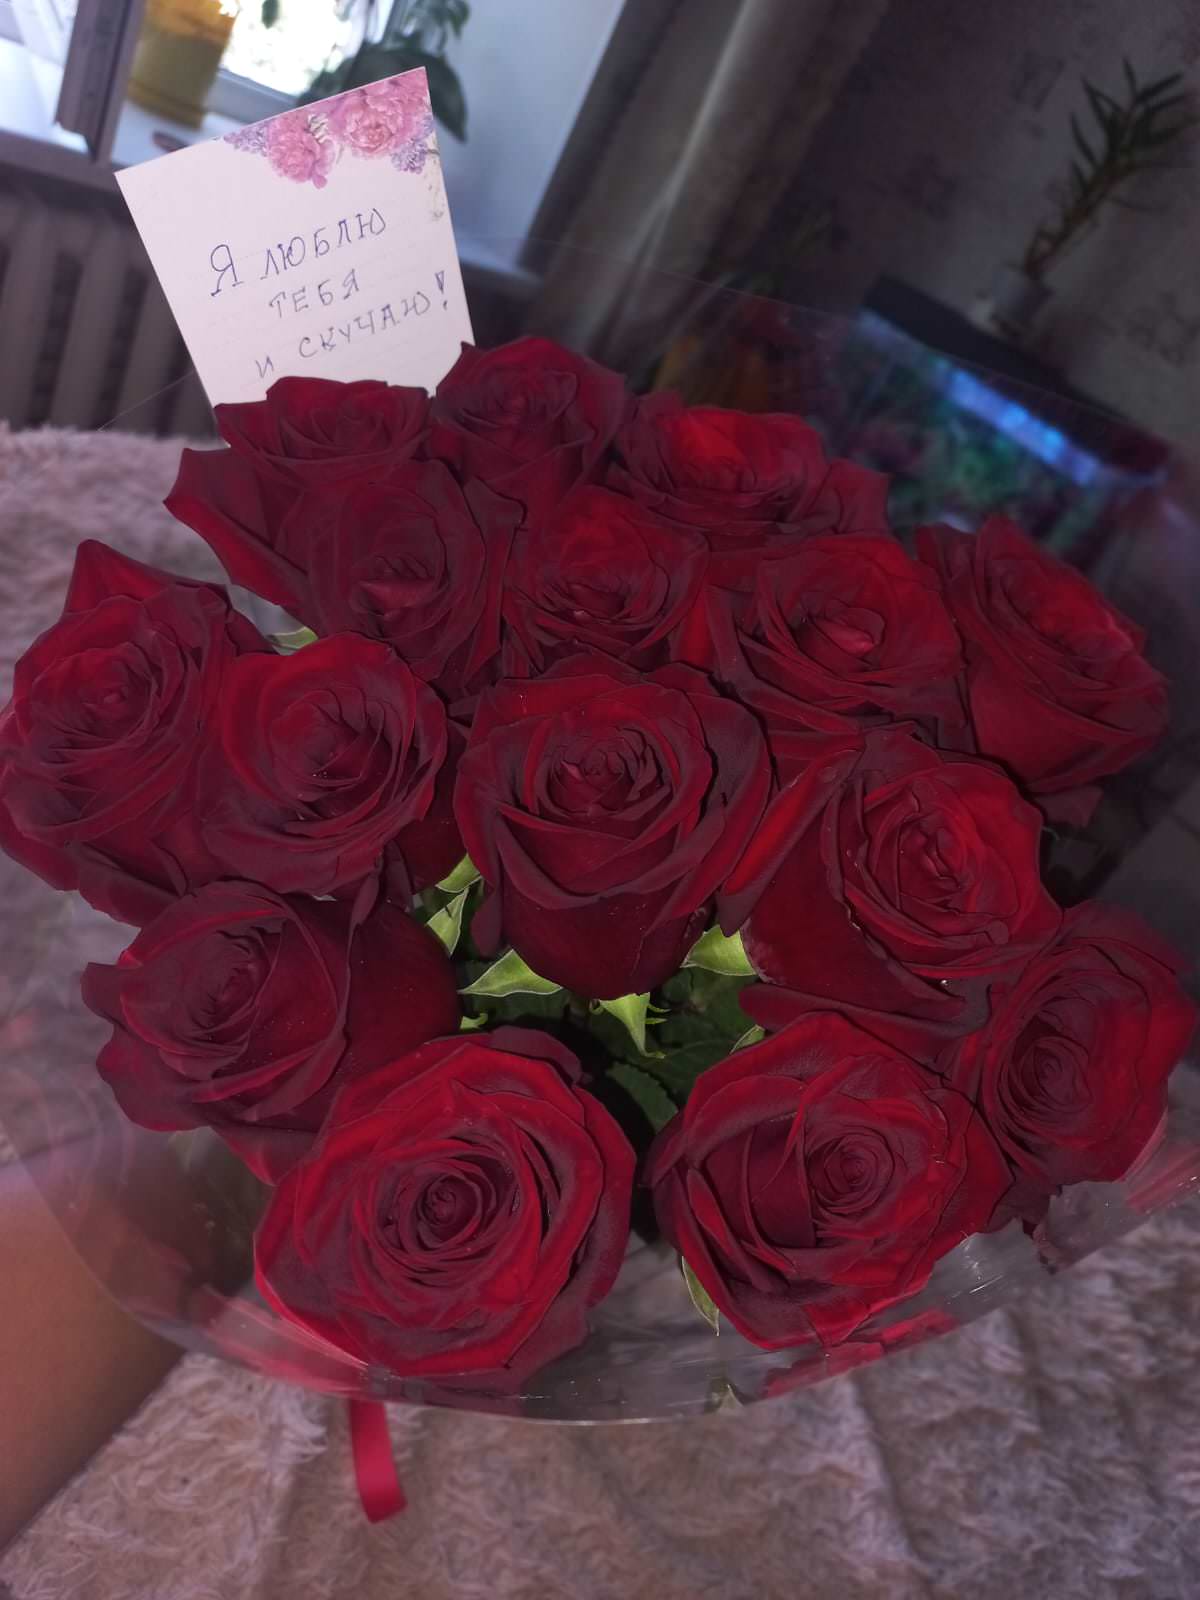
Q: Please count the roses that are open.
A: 15